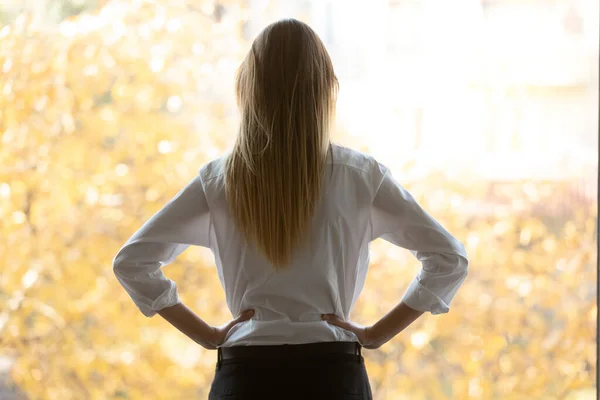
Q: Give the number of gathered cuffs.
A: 2